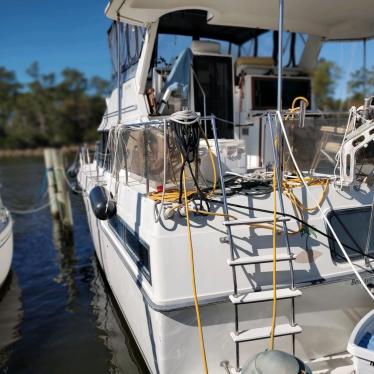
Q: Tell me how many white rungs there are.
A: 4